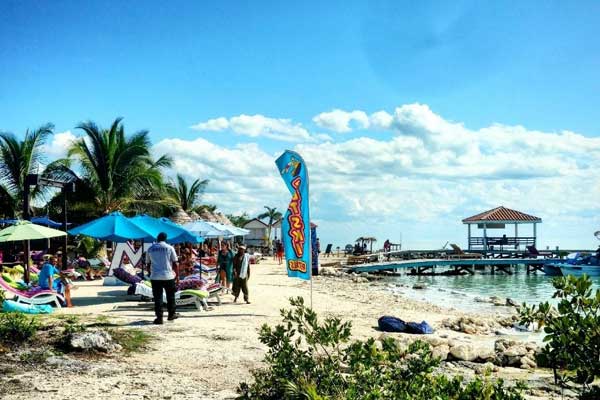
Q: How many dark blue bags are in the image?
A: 2